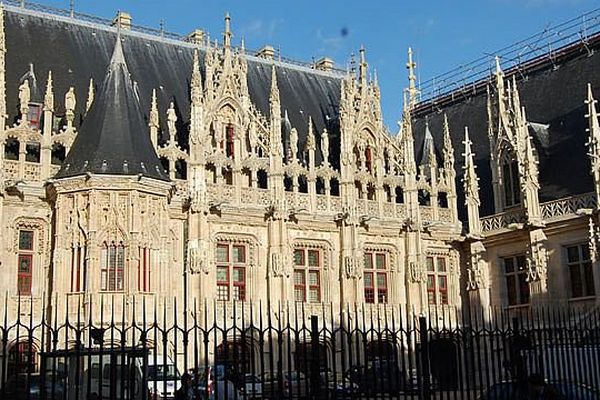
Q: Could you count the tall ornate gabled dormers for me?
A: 3